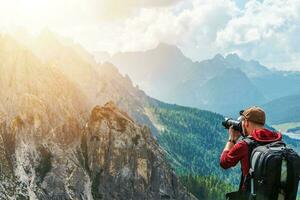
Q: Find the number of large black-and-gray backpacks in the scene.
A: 1